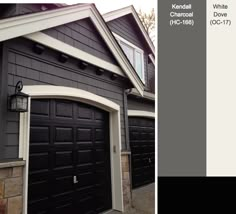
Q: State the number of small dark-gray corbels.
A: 5